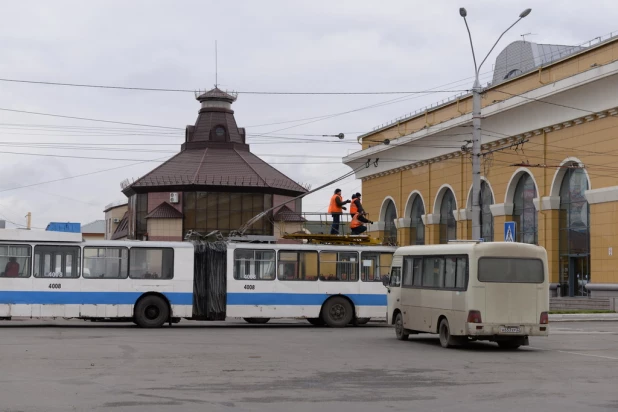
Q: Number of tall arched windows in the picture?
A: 6